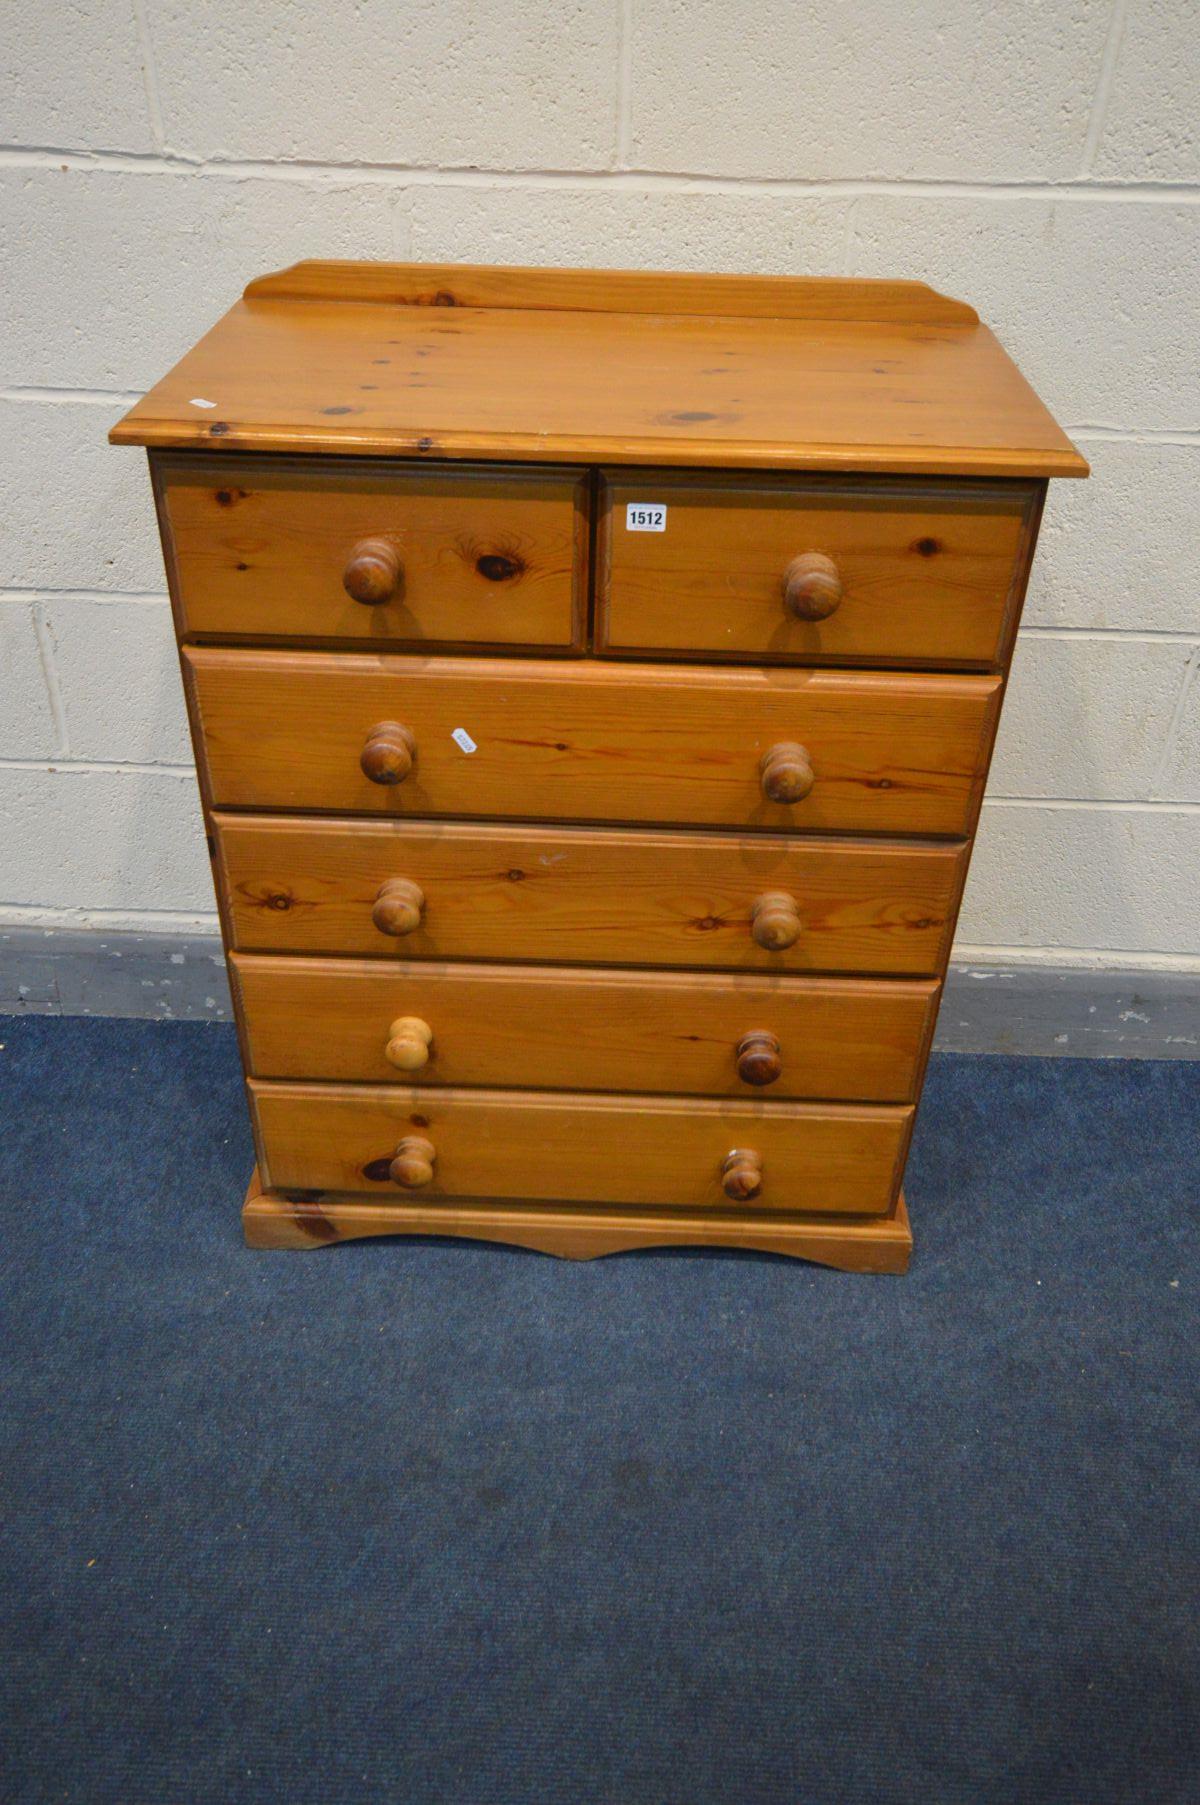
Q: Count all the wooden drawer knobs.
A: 10